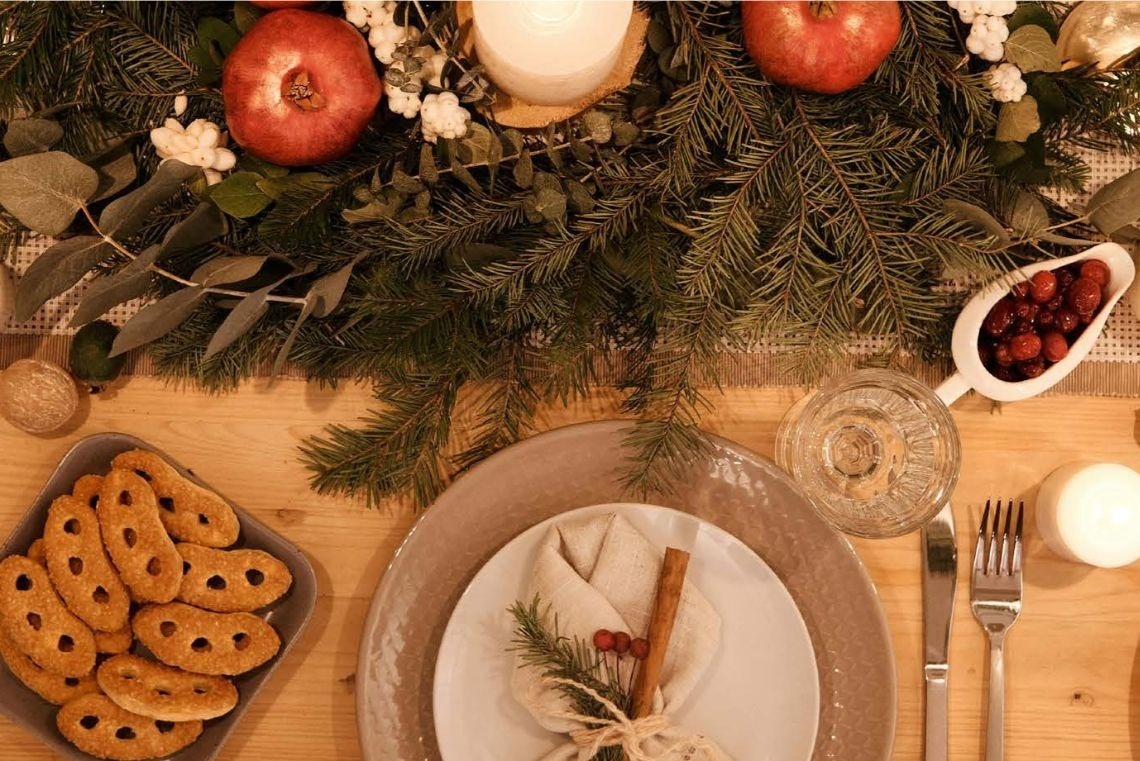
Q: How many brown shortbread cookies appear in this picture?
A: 11